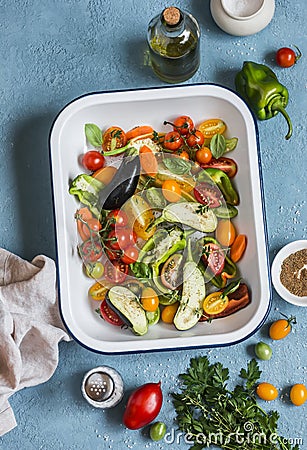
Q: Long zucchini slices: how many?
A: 3